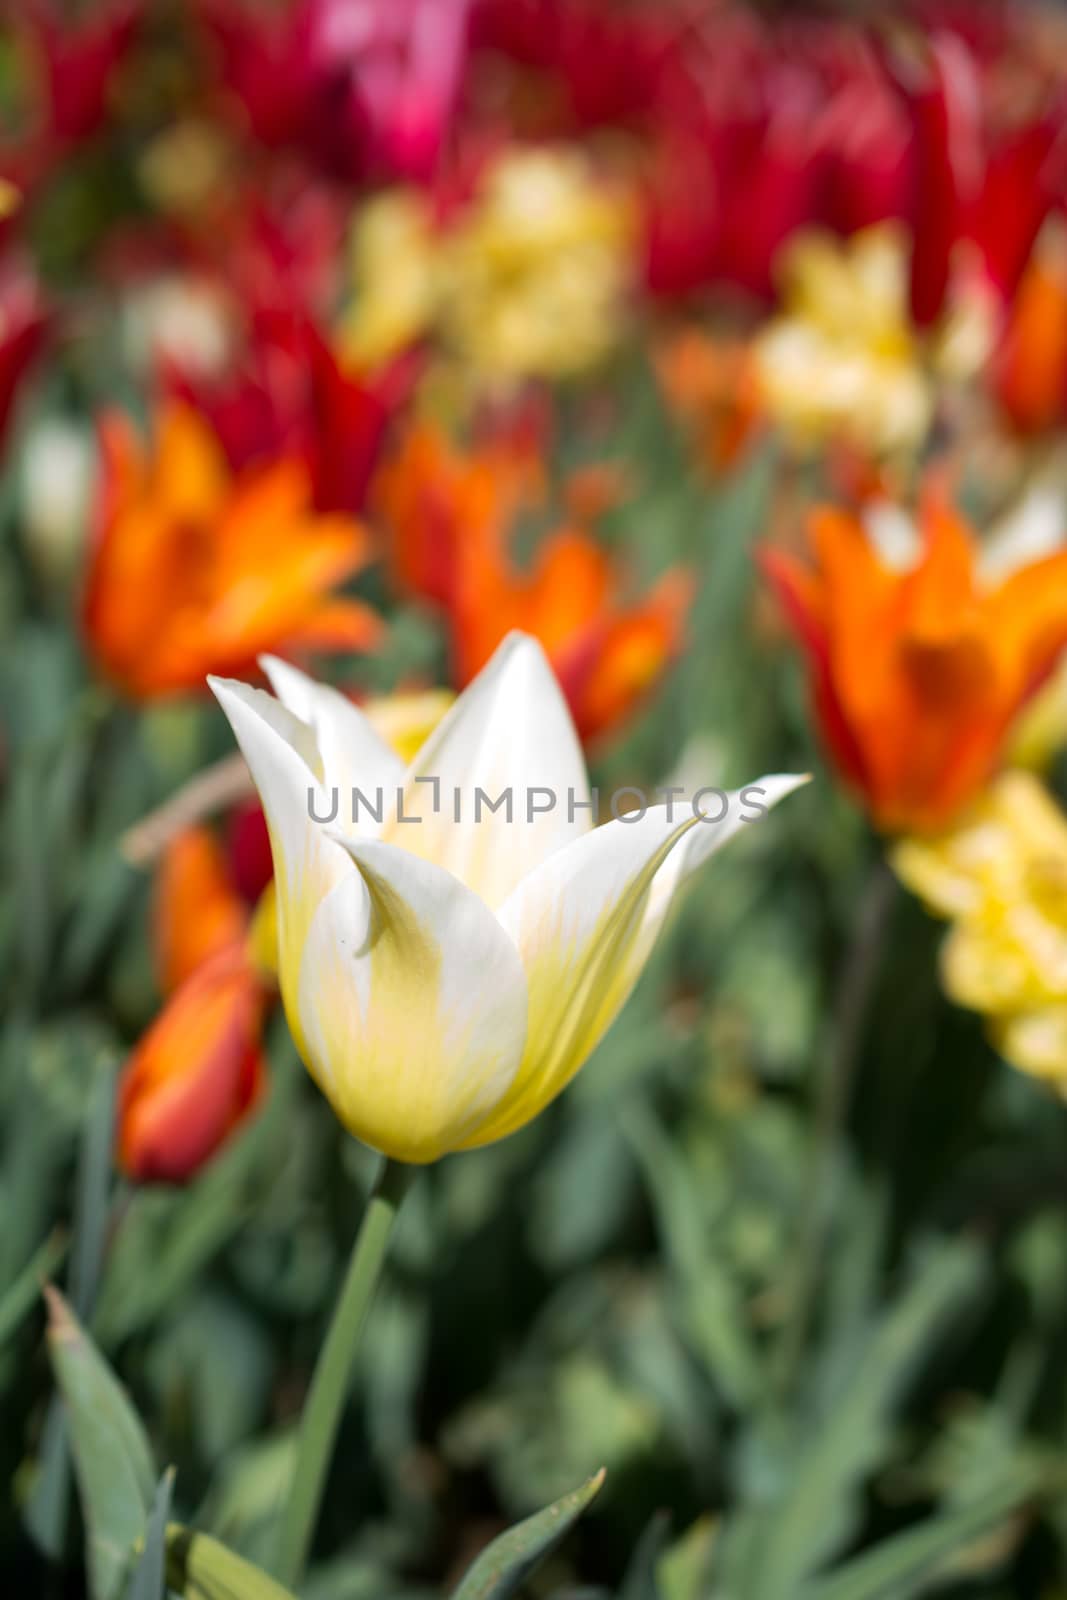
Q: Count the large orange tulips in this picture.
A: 3